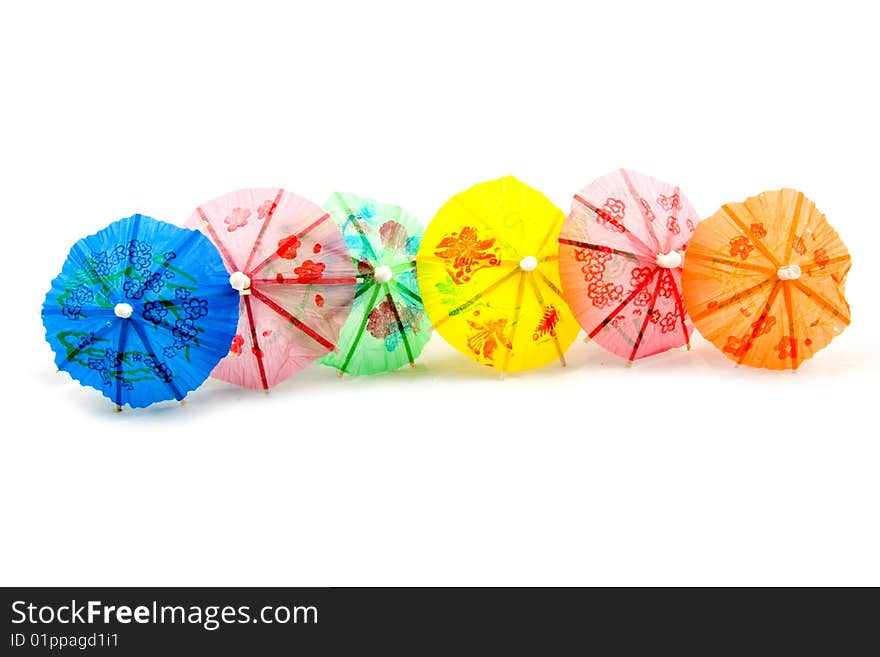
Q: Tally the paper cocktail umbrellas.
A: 6